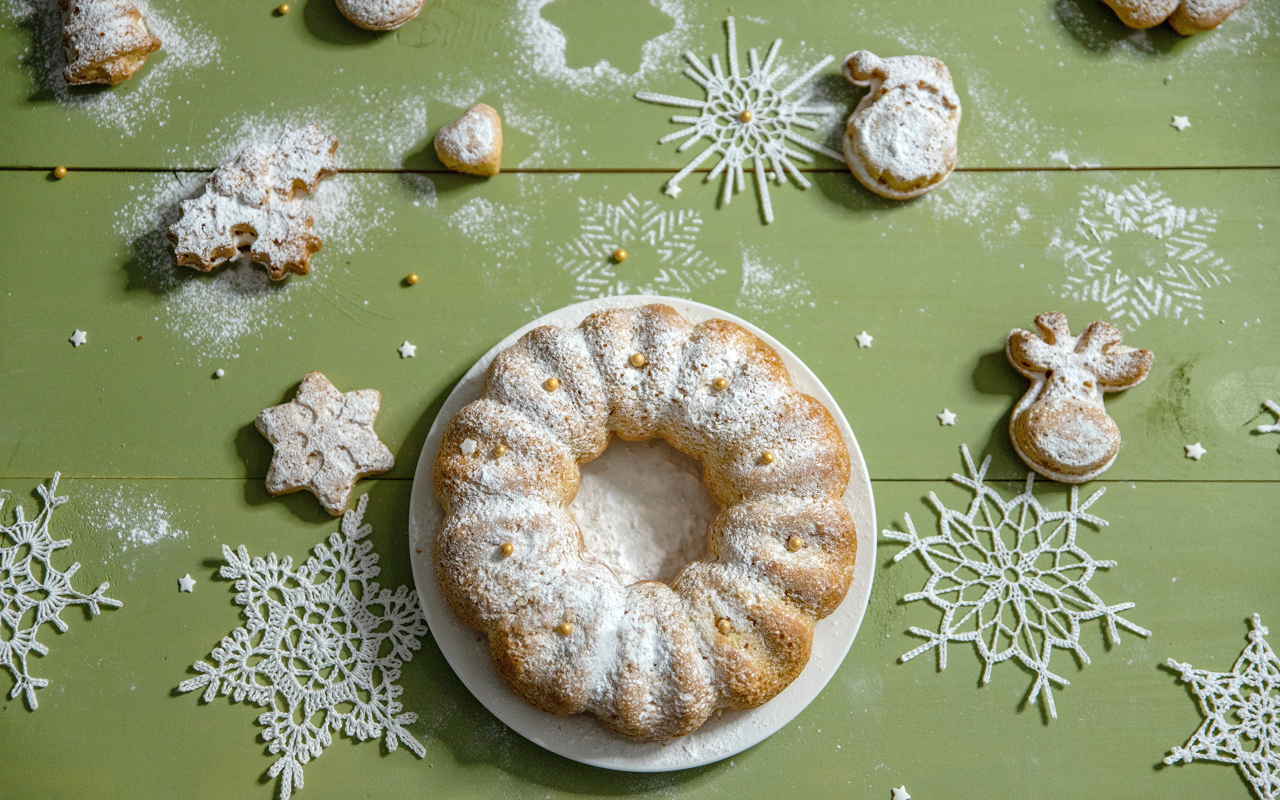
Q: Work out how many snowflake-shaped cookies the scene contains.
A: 1